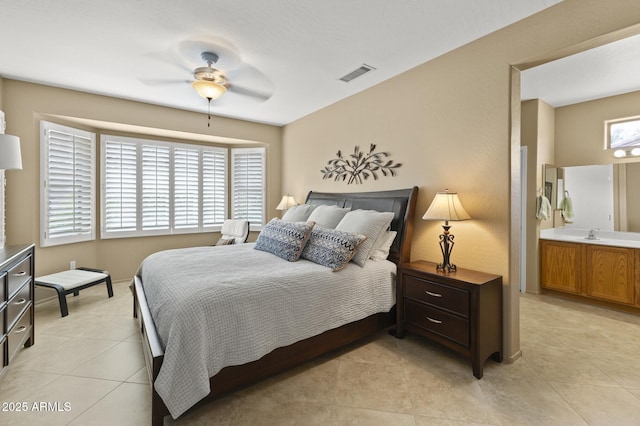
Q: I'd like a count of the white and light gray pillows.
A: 4